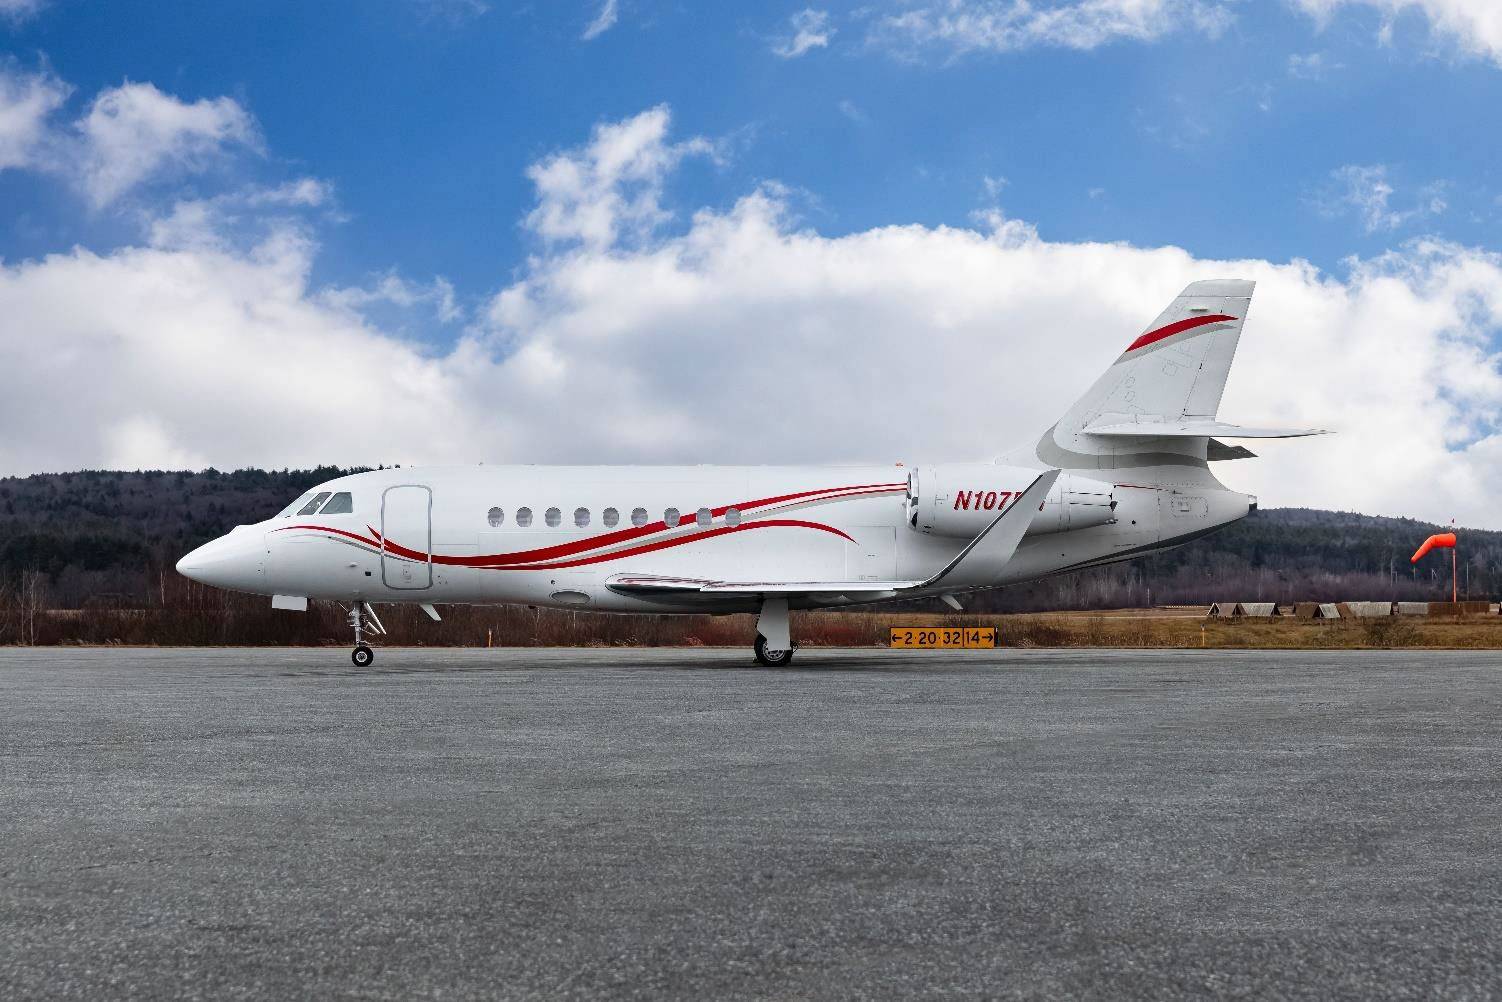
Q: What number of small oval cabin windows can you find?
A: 9